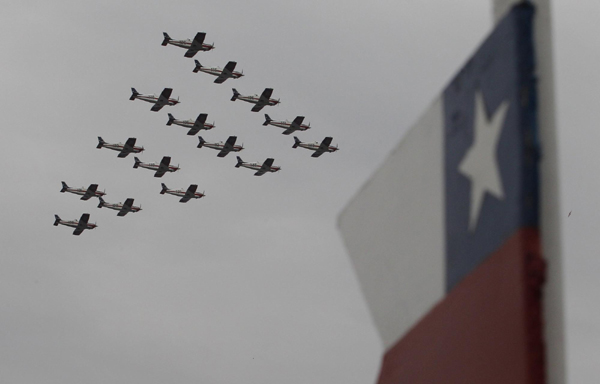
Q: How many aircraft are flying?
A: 15